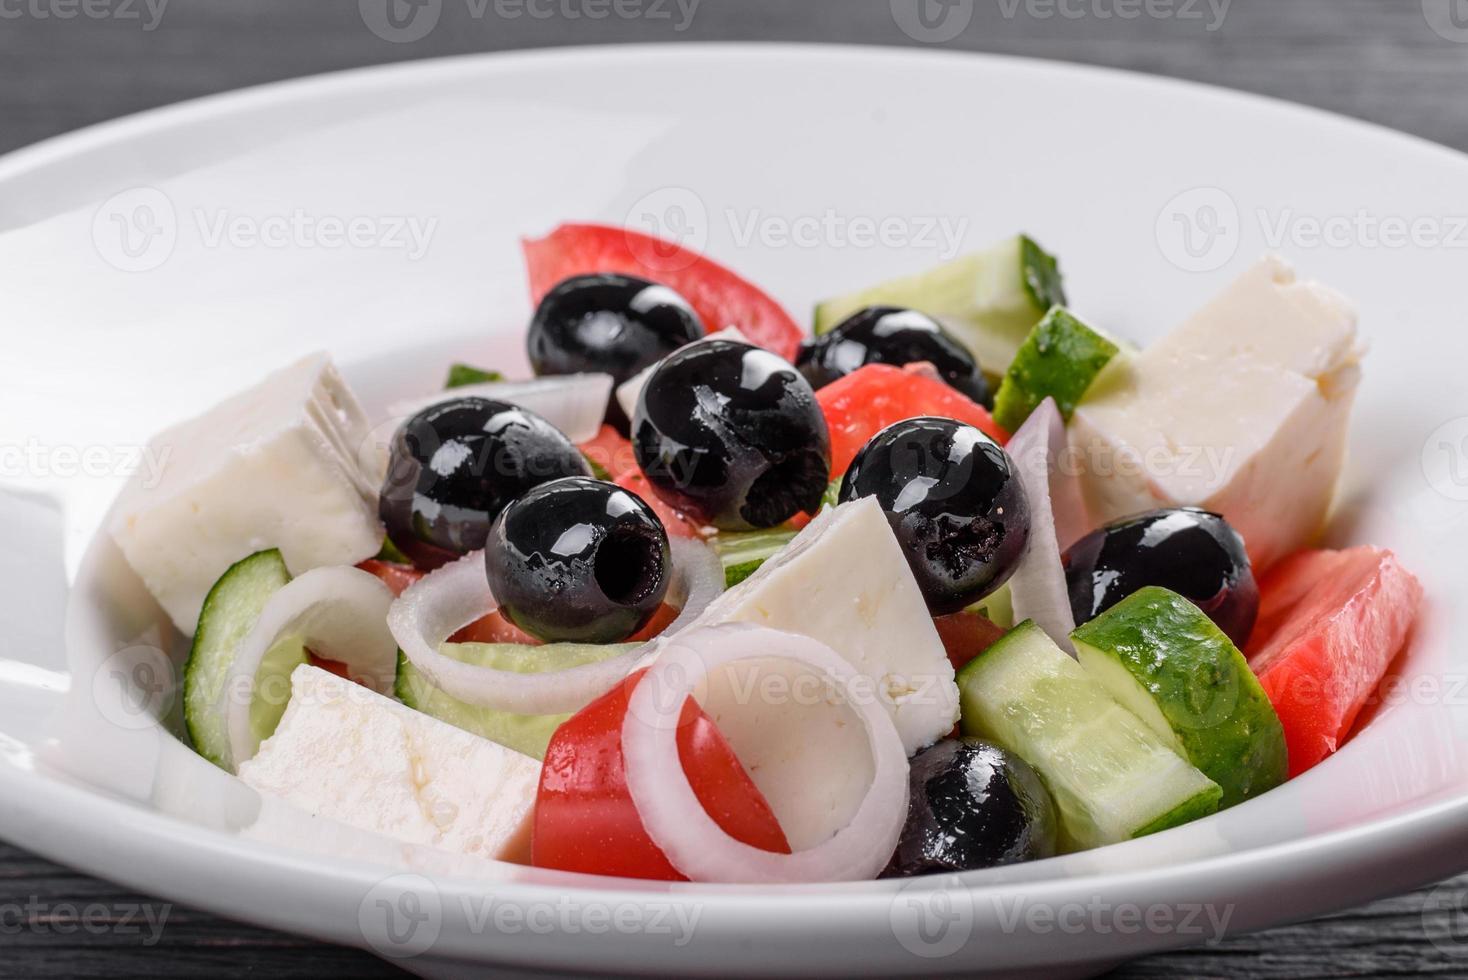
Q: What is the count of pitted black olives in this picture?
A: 8